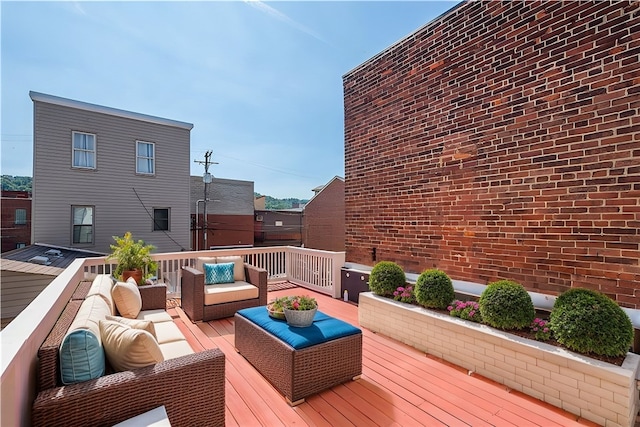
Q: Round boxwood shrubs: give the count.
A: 4